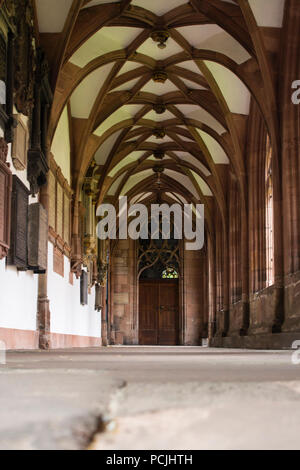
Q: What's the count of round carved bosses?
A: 6